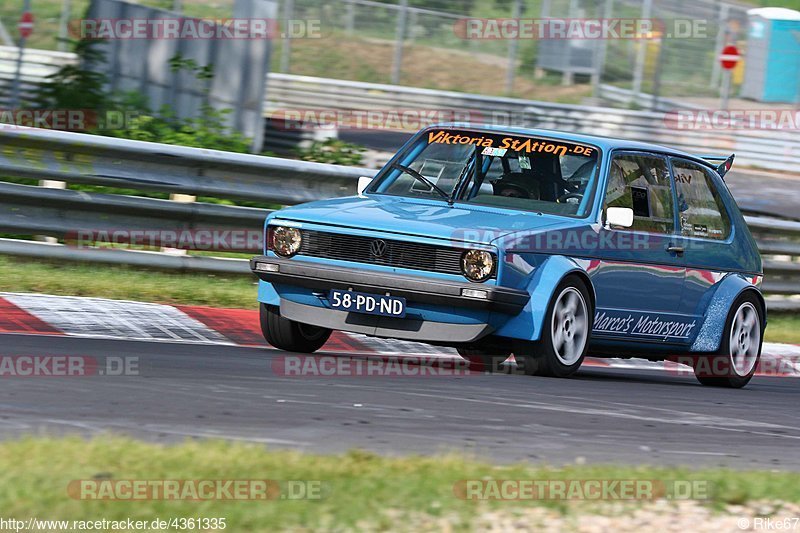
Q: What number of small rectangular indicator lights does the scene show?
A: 2